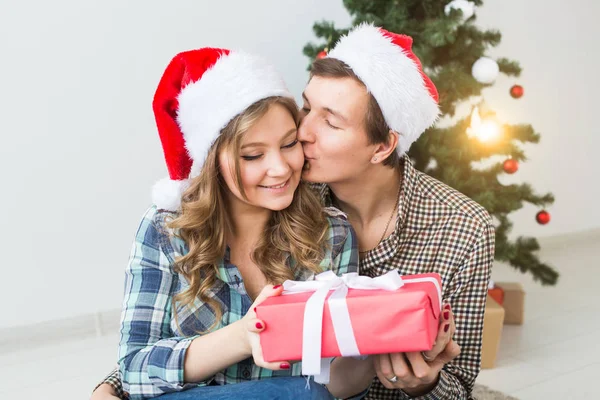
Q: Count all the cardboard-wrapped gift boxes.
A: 2